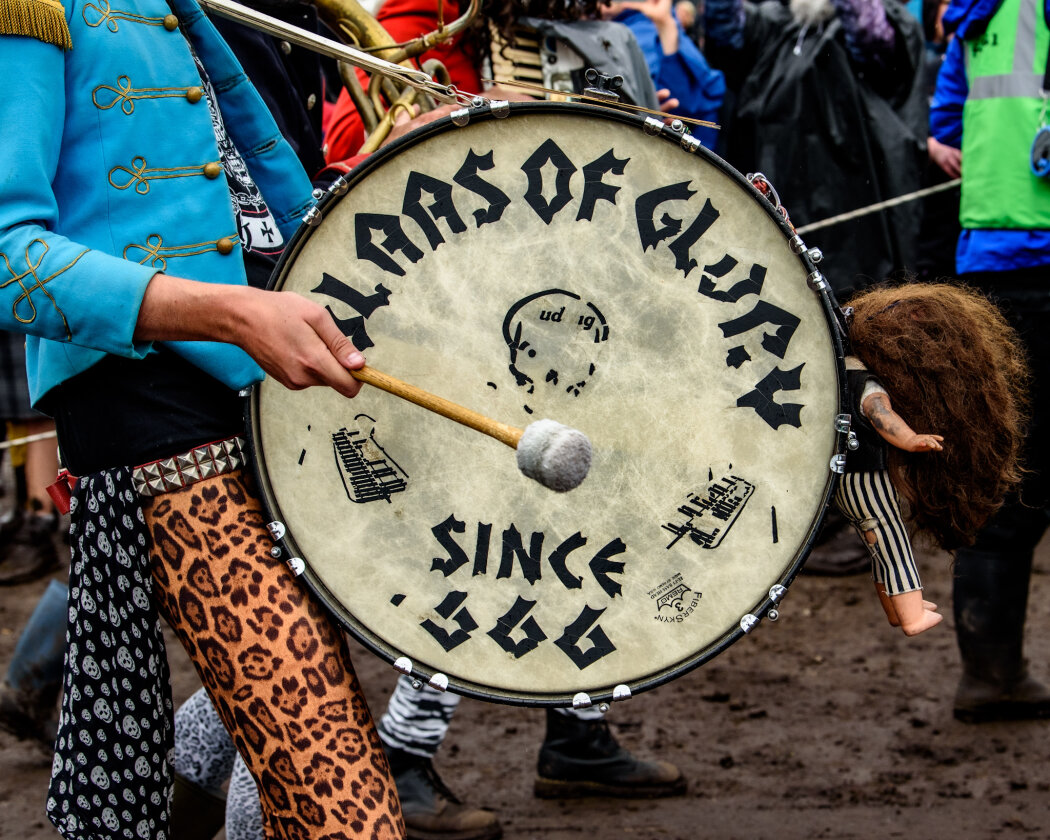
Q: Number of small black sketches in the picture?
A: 3